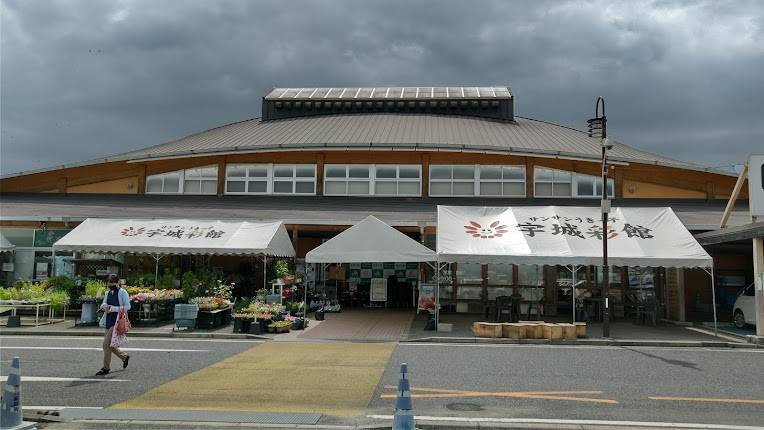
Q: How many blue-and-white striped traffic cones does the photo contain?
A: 2